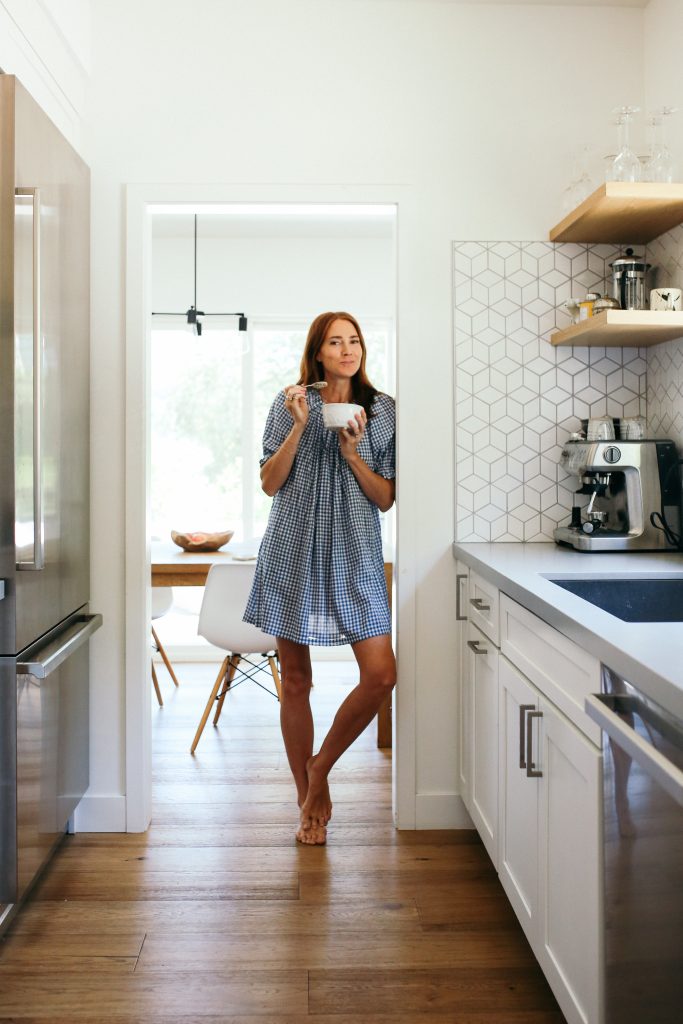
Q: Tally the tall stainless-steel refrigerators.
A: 1